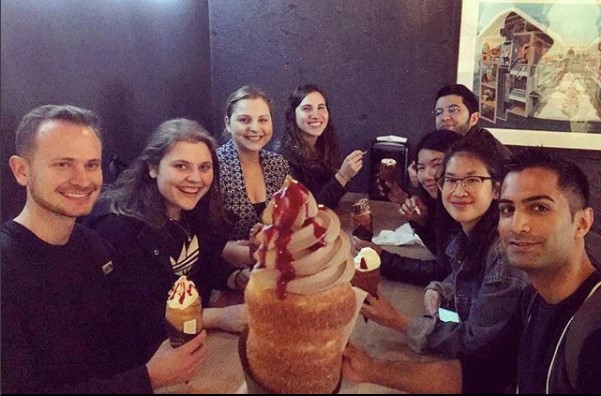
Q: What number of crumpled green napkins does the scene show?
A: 0